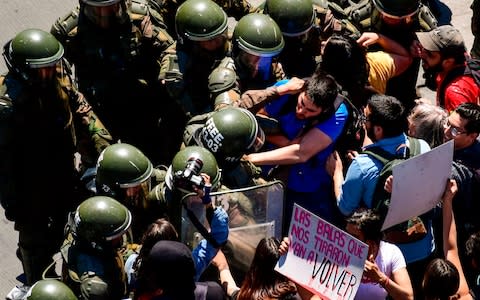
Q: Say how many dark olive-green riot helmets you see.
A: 11